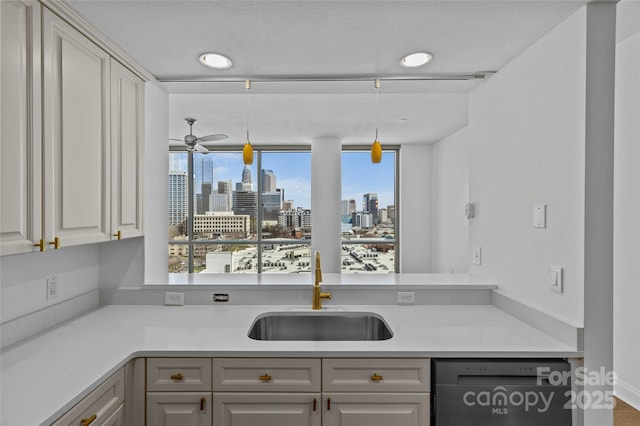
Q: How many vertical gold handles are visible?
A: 6